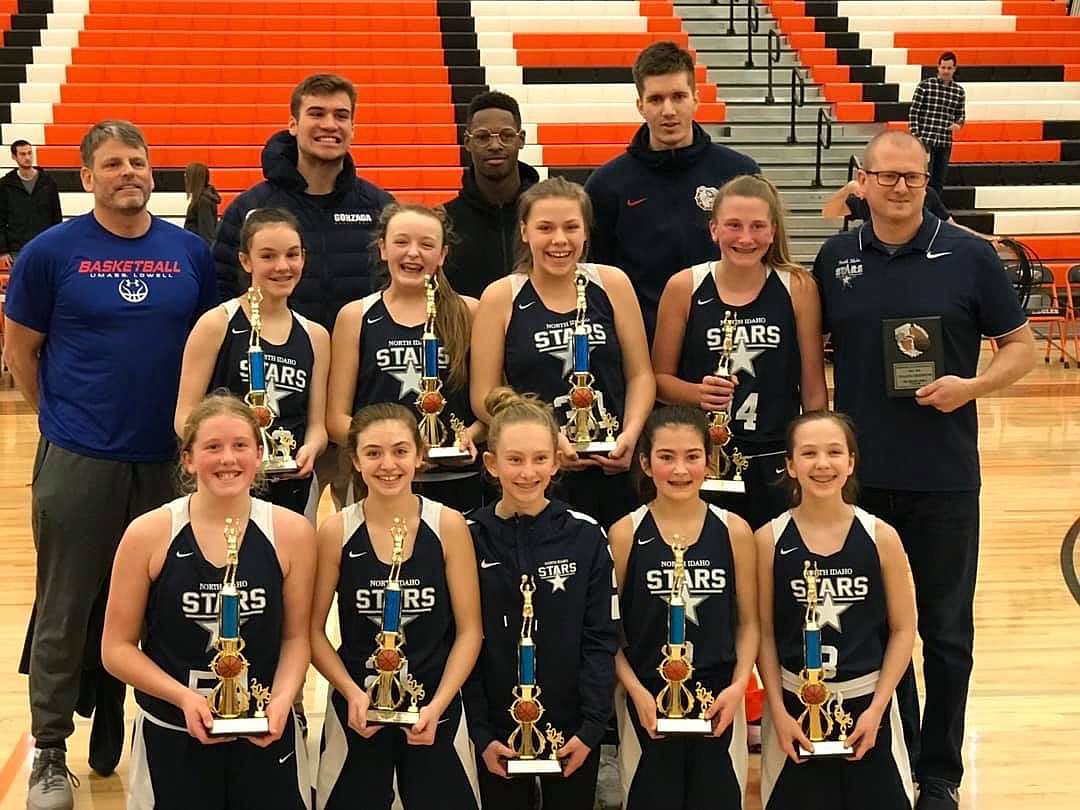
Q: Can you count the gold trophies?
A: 9